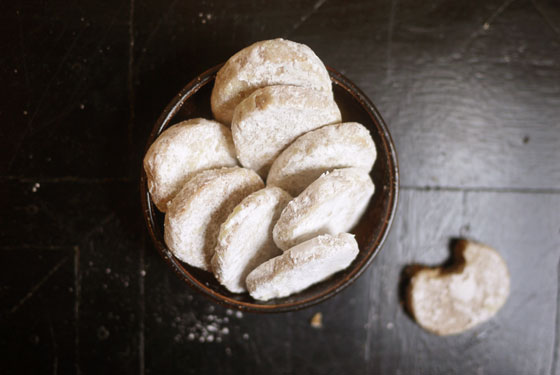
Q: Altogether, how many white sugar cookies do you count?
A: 9